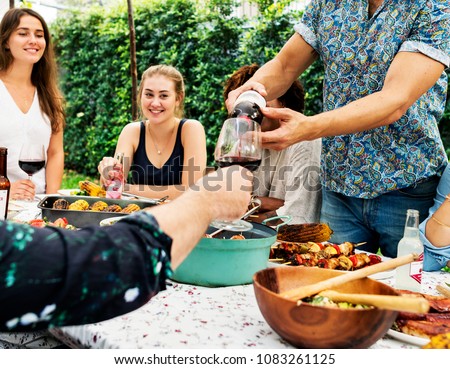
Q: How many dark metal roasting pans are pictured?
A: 1